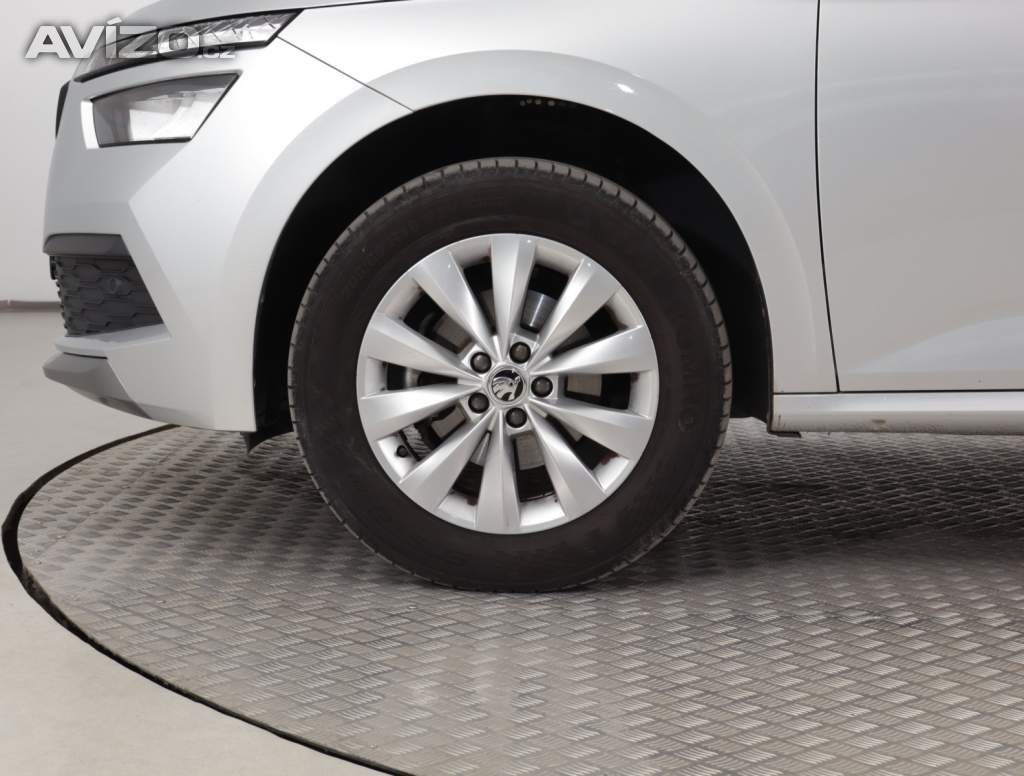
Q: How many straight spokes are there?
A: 10